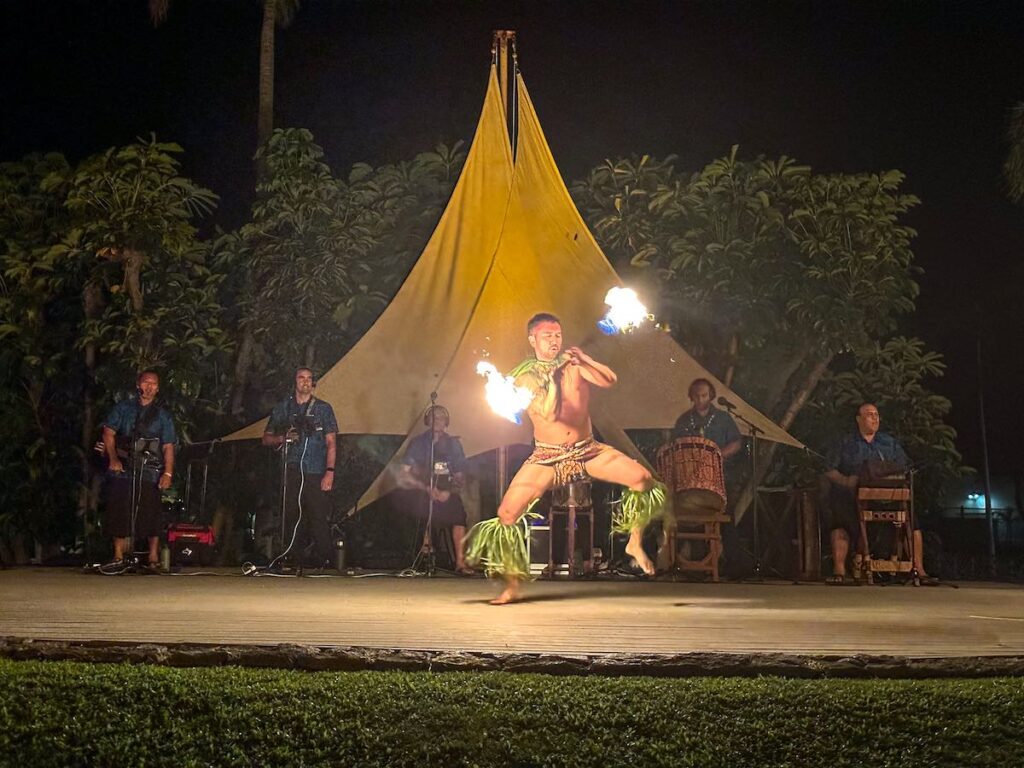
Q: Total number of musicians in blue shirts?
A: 5